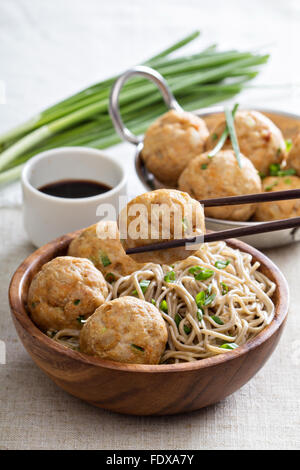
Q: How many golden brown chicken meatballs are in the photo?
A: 9